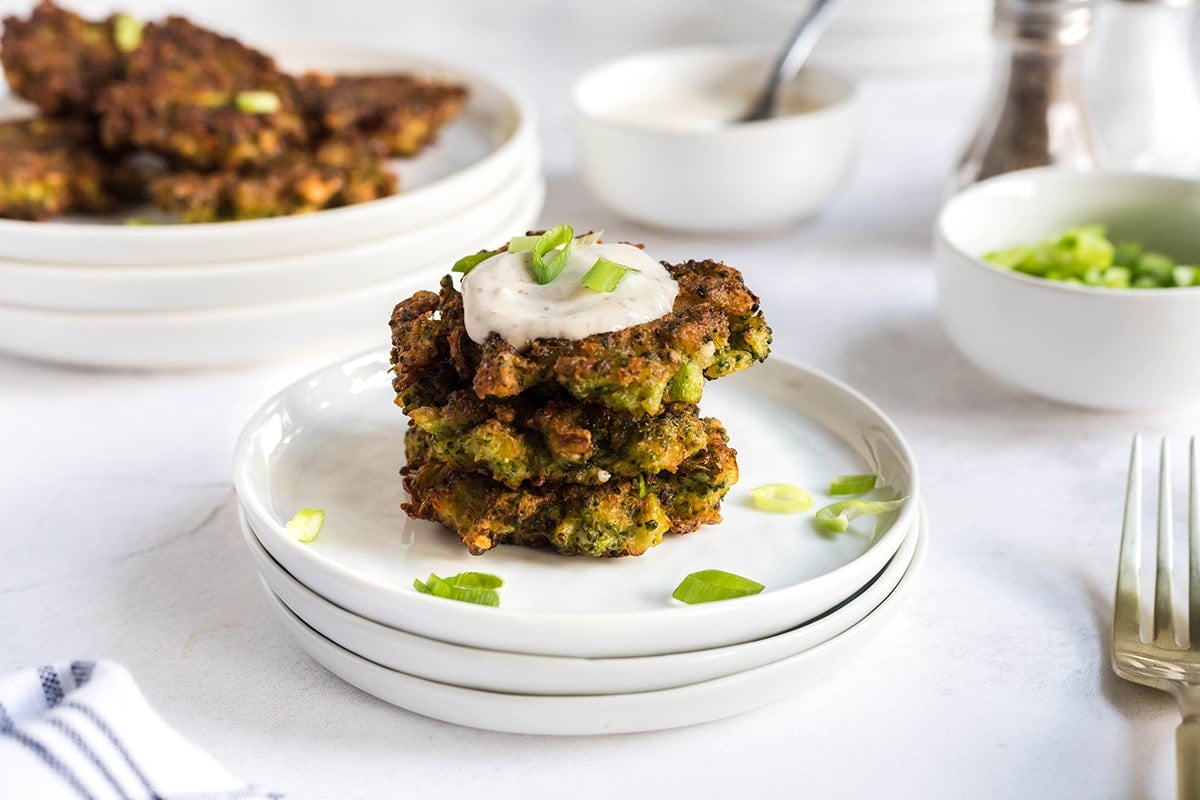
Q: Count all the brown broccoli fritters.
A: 8